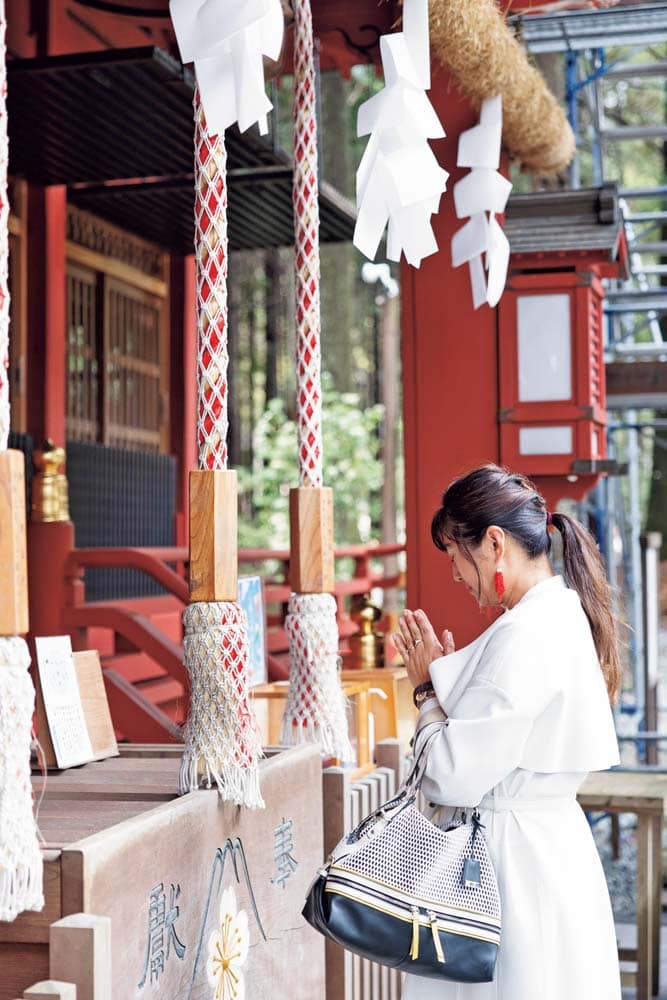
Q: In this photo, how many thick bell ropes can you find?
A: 3